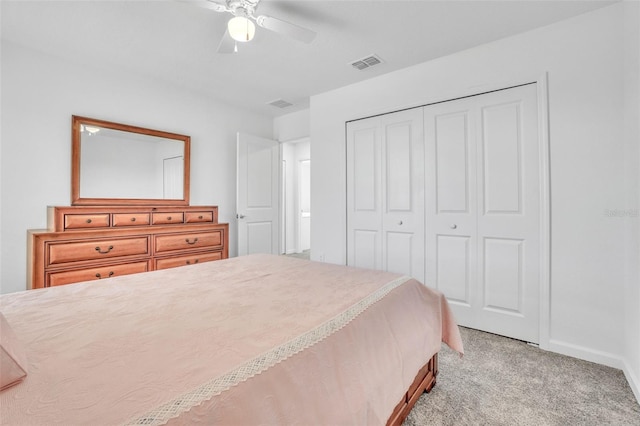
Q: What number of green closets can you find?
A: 0